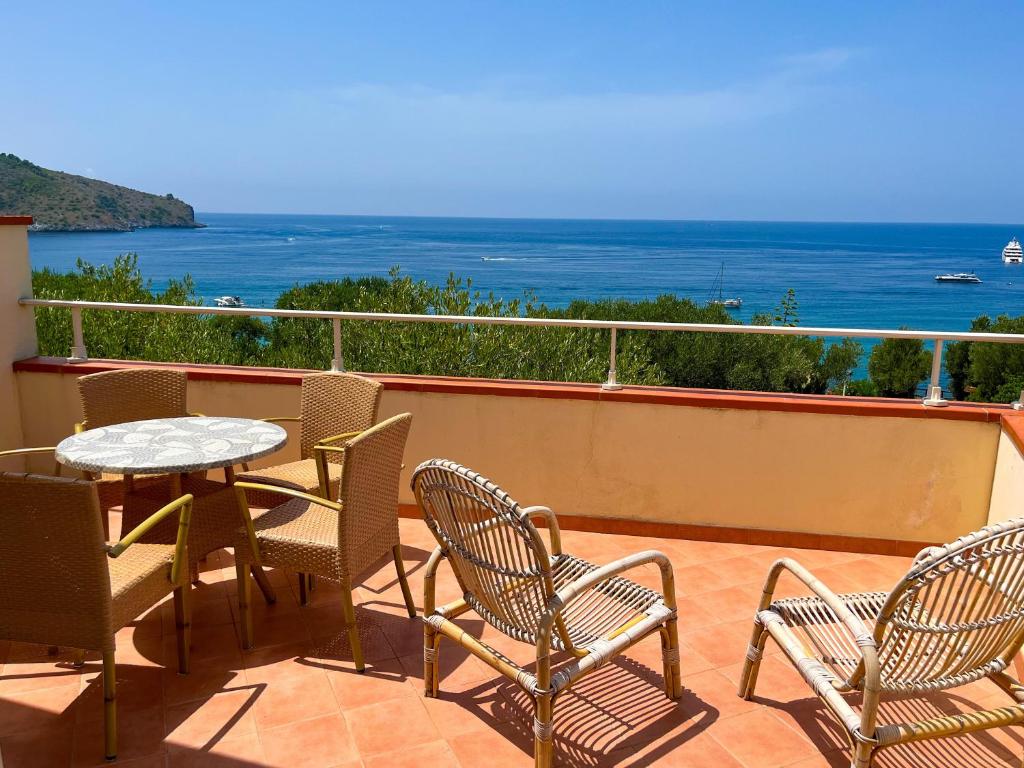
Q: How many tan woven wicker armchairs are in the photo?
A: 4